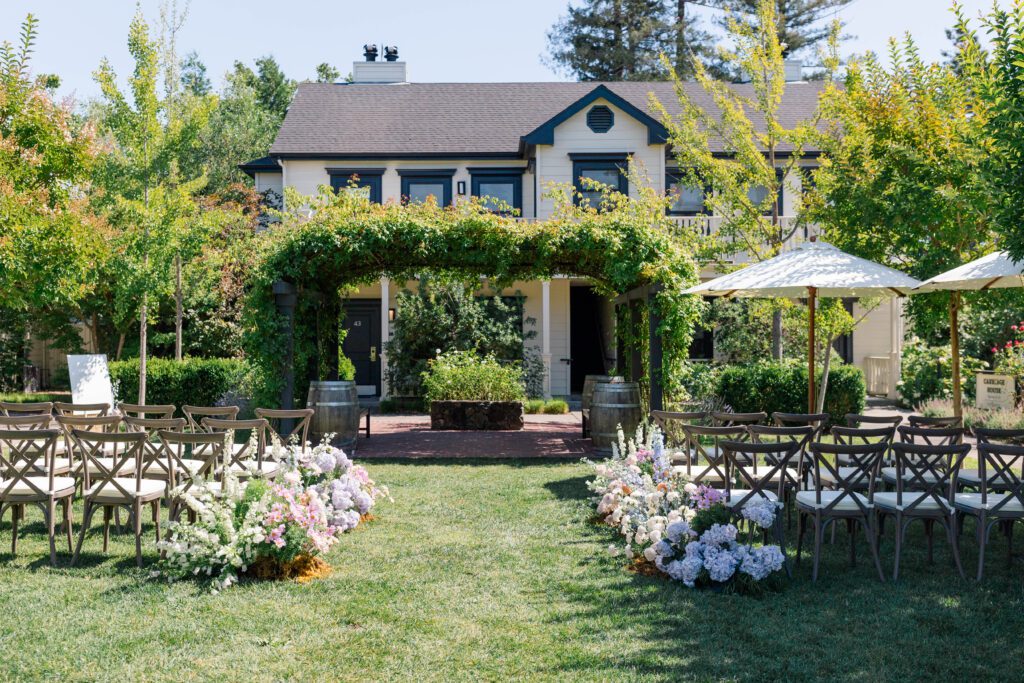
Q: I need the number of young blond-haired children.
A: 0